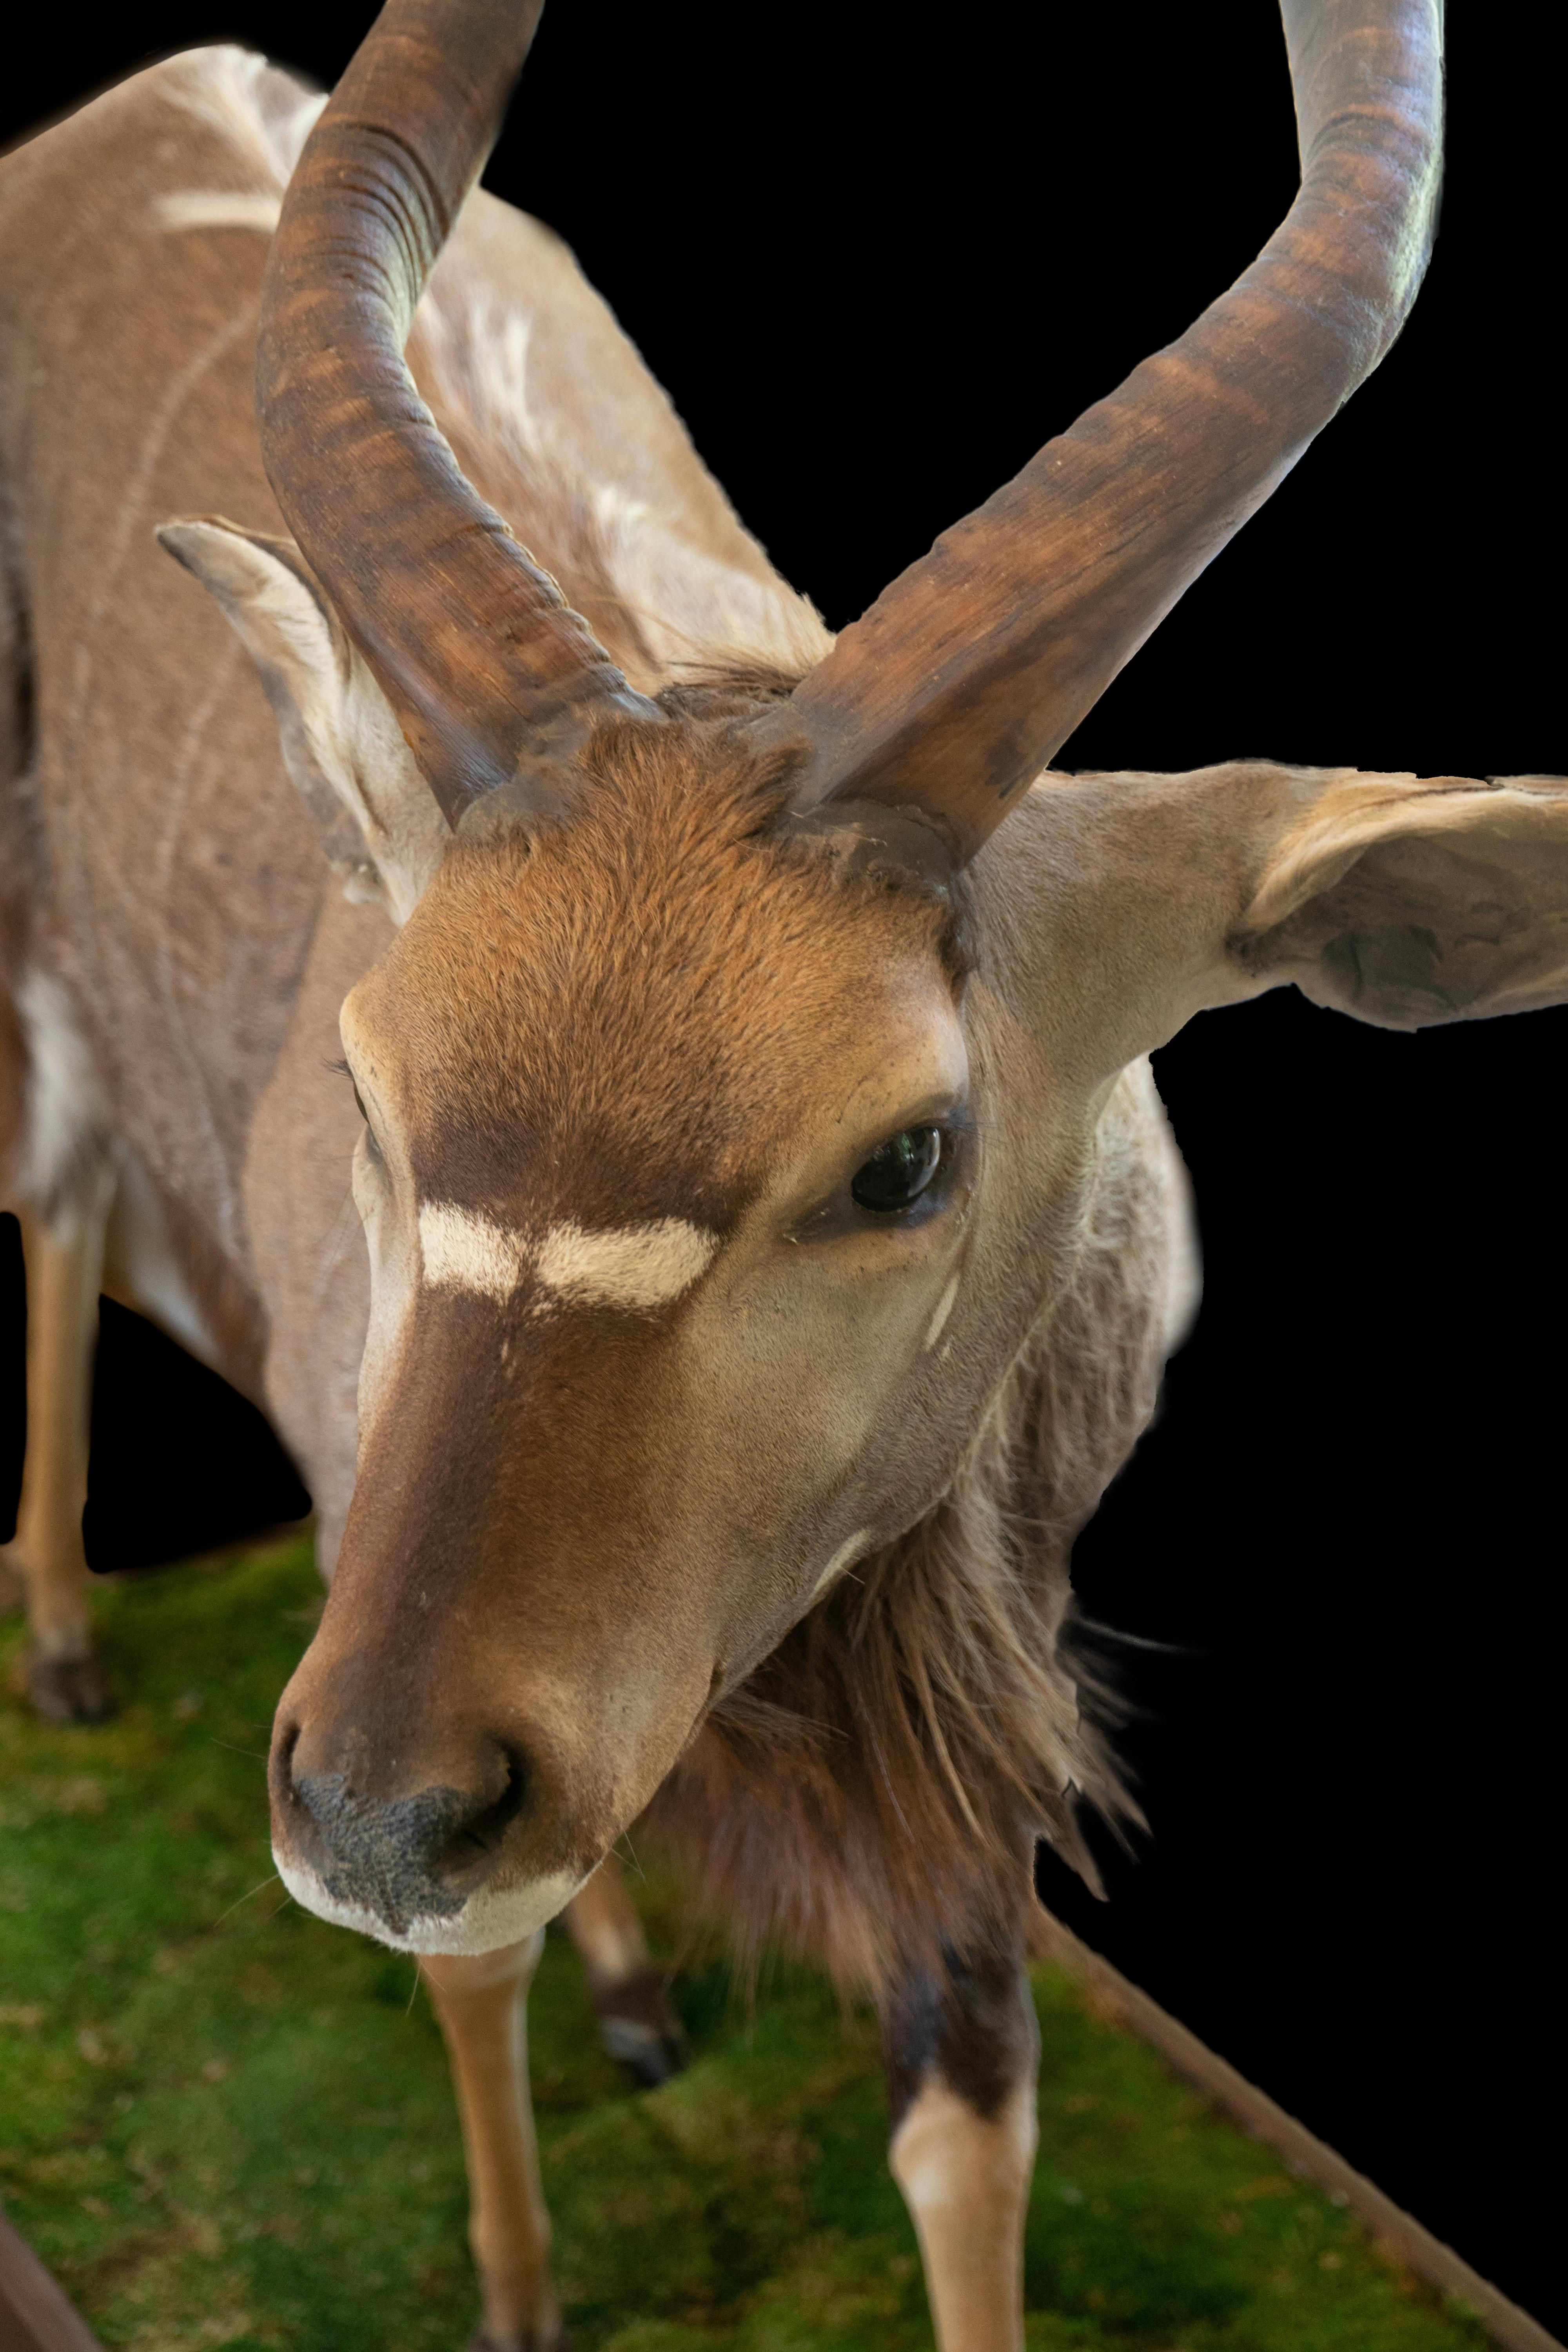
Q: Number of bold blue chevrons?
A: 0